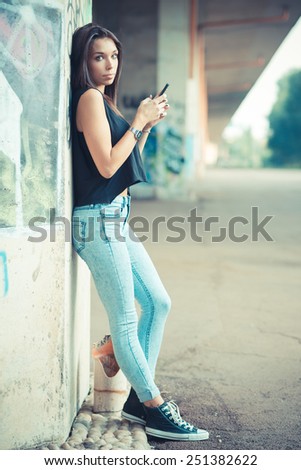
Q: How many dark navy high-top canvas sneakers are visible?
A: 2